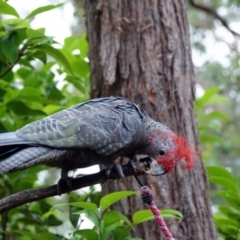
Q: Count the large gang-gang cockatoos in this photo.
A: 1